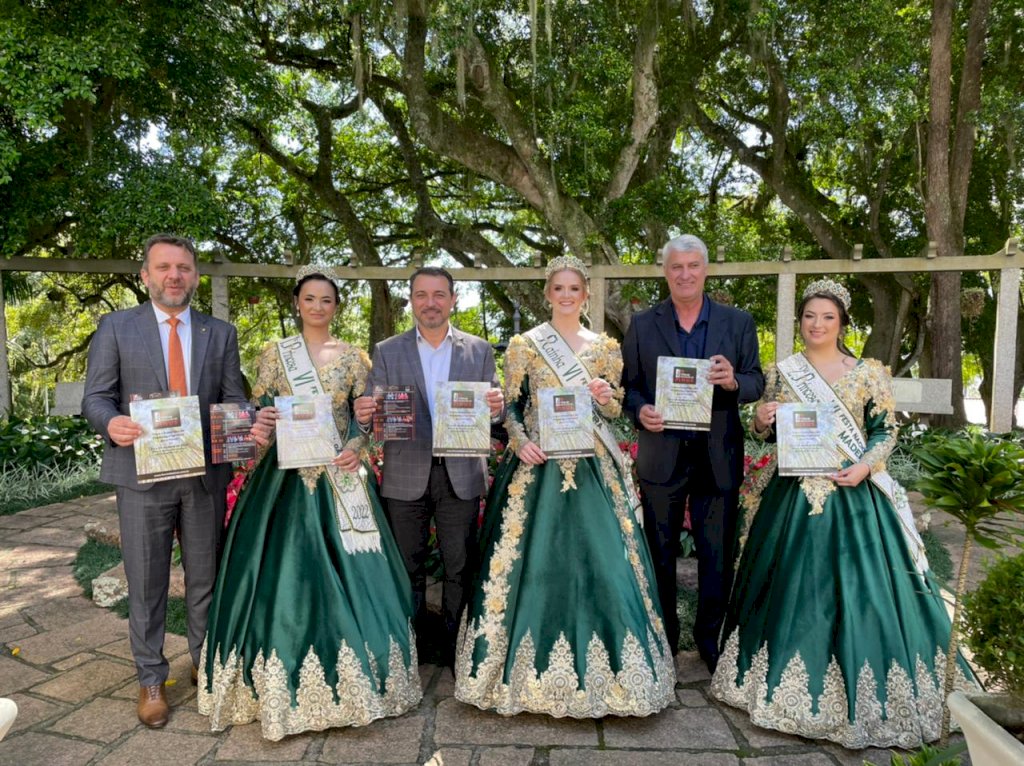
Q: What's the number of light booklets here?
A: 6